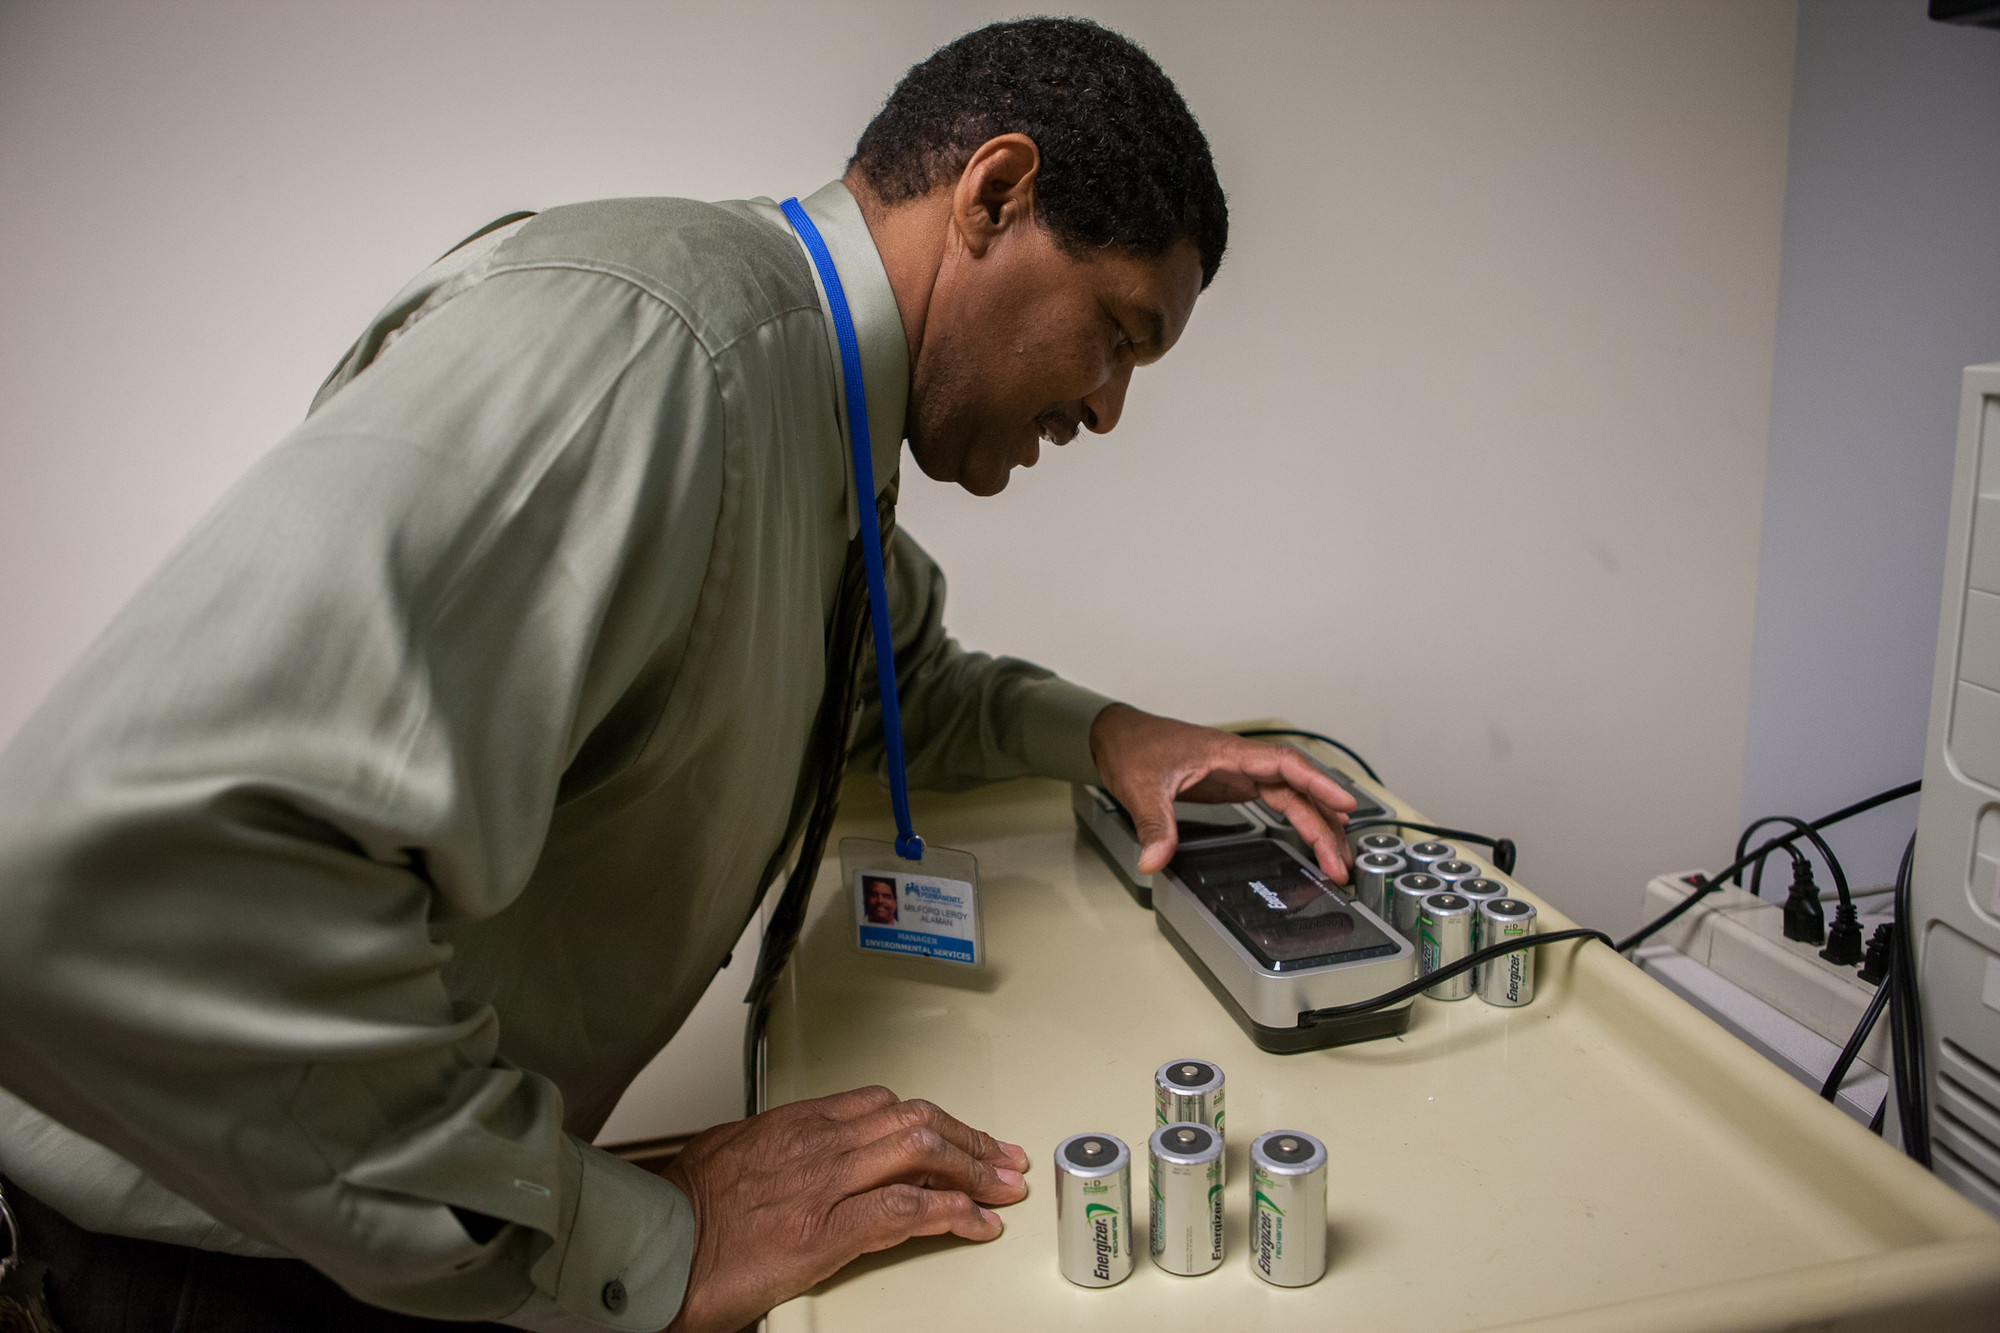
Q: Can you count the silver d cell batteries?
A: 12